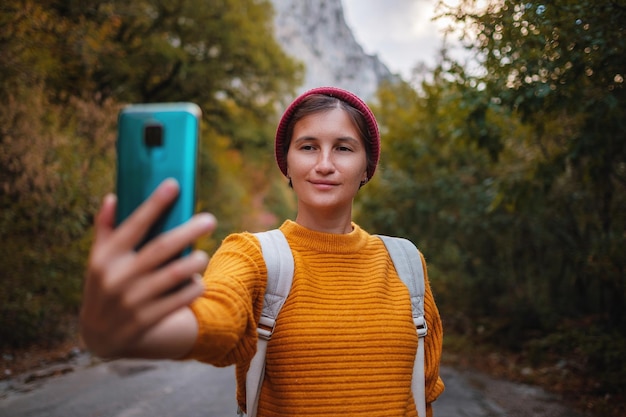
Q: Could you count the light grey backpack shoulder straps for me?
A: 2